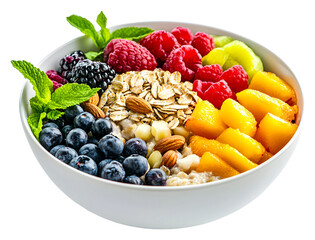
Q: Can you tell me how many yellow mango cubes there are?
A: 8